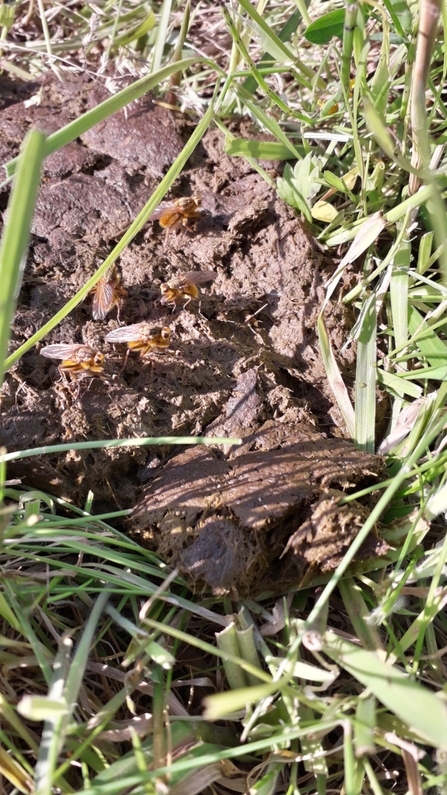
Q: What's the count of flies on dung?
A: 5